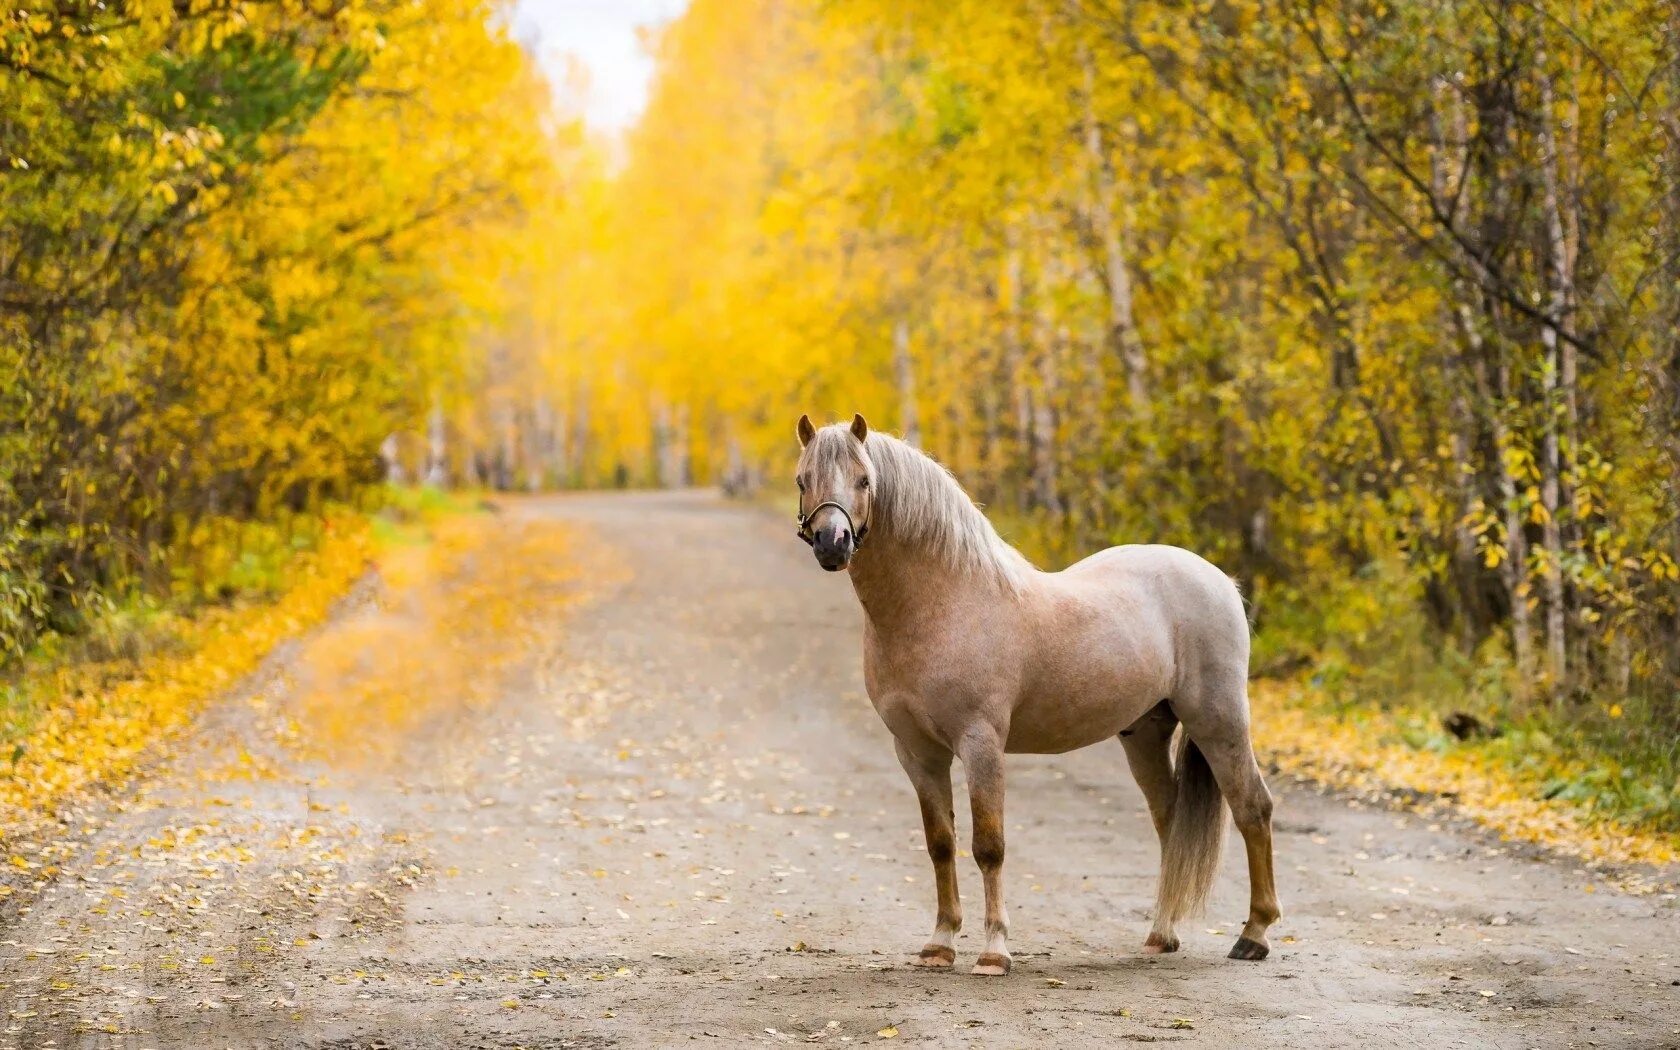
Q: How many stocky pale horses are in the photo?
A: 1